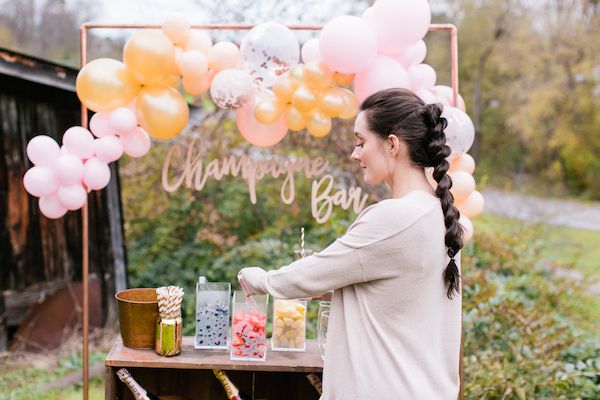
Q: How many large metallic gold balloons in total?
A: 3